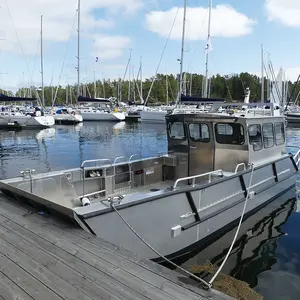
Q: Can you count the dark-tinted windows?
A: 6